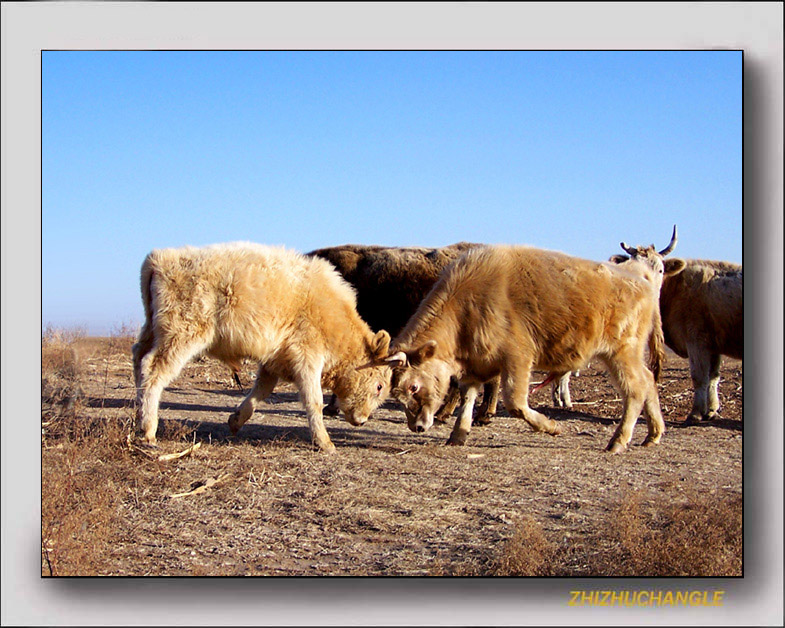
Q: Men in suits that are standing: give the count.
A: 0